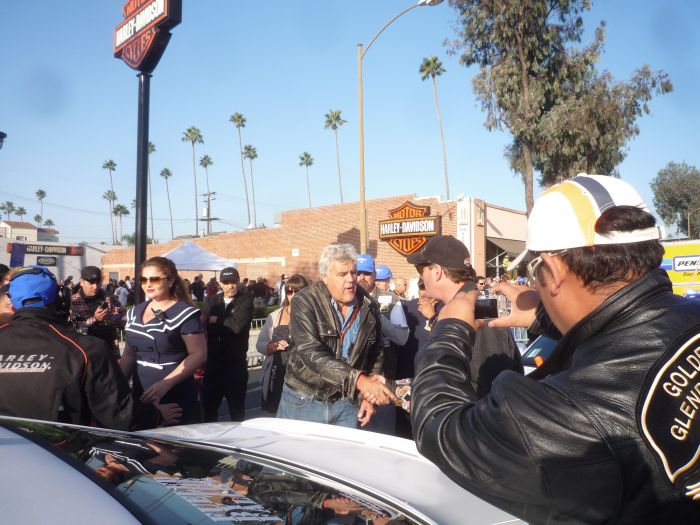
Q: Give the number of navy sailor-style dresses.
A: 1